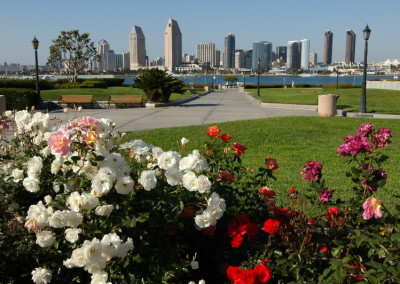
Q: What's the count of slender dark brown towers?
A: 2